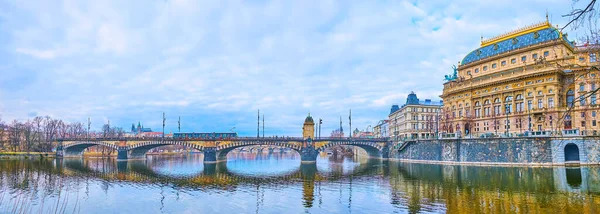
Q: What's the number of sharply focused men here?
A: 0